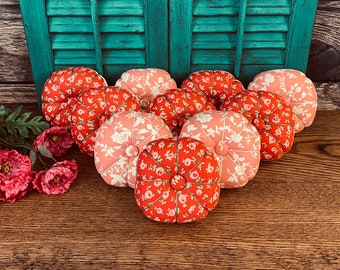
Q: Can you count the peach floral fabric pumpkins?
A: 4